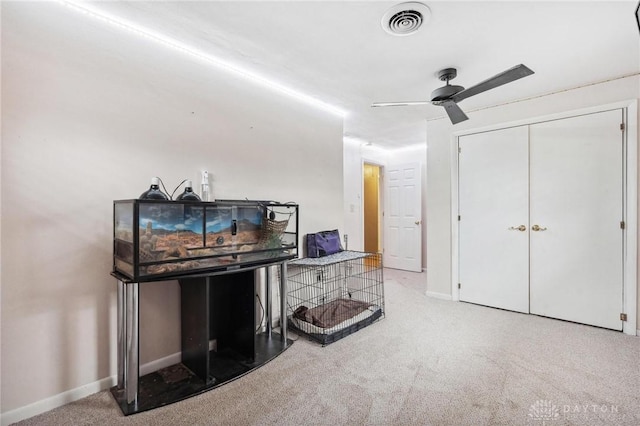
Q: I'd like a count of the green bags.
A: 0